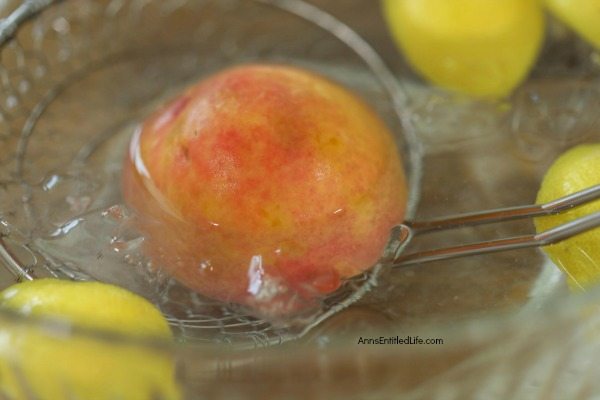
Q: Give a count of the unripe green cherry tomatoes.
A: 0